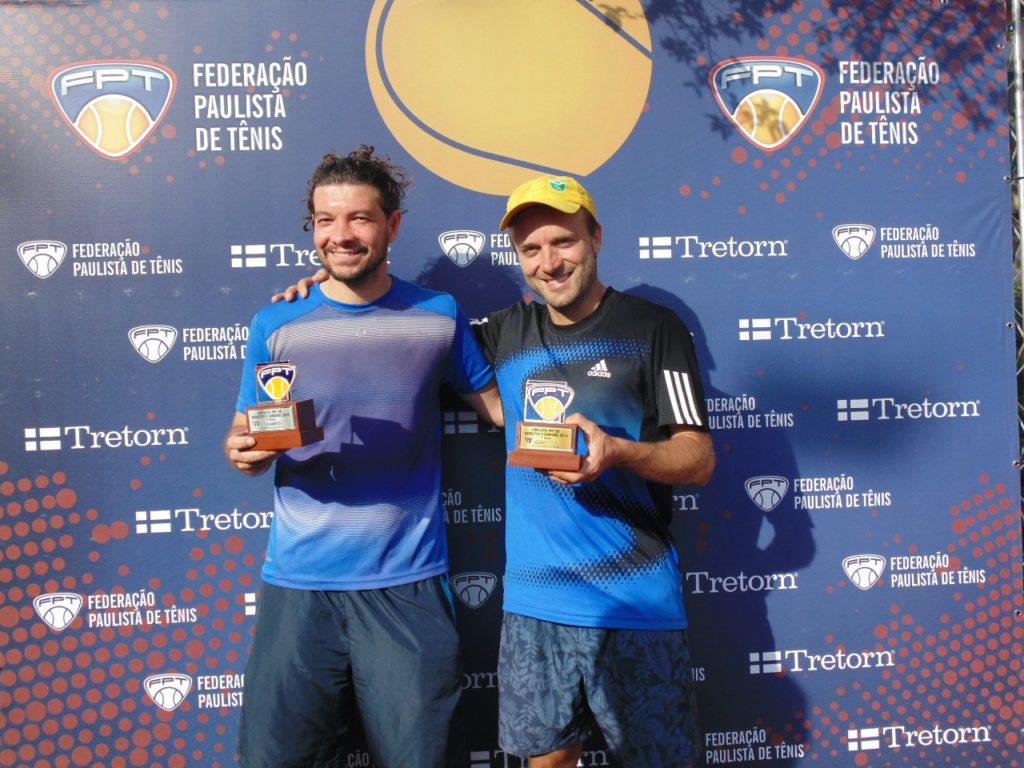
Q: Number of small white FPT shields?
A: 9